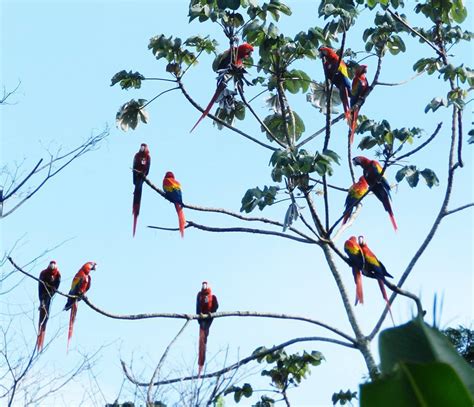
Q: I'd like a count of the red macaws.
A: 12